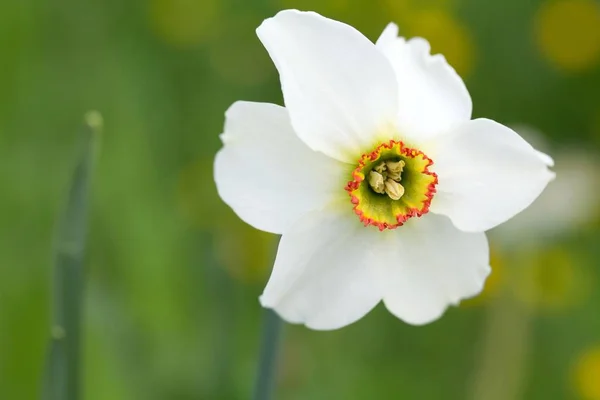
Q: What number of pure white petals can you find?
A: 6